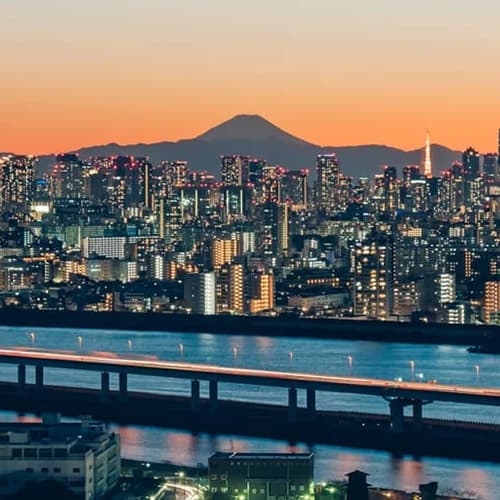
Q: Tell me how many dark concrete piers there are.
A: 10